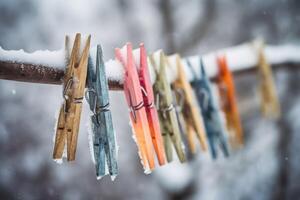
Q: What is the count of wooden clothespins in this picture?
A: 9